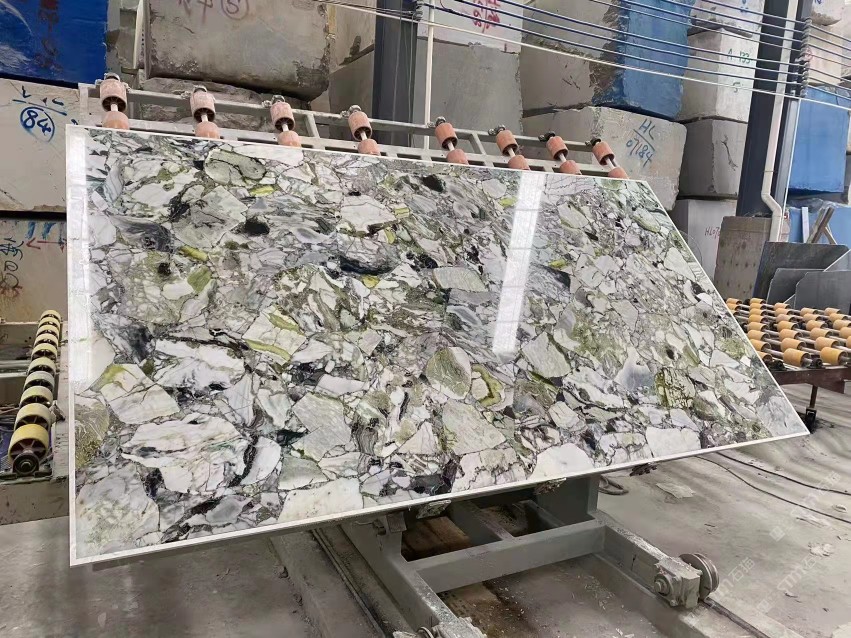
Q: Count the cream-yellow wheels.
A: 10